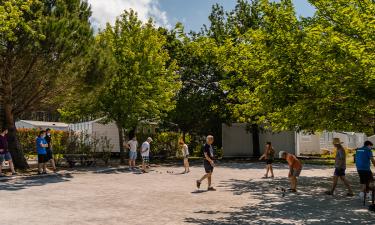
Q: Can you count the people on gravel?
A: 11